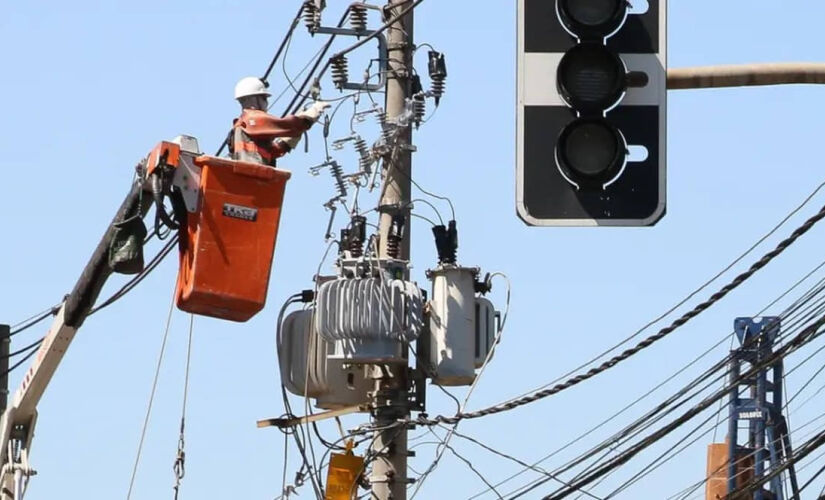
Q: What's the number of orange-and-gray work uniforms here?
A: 1